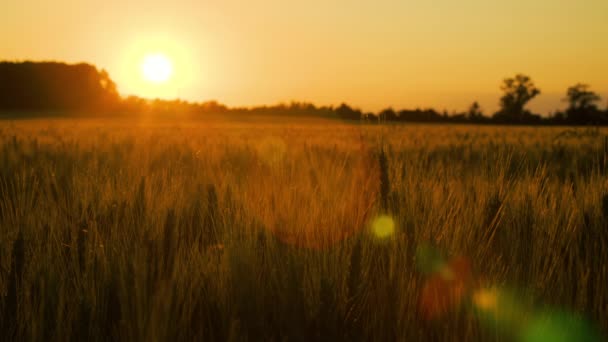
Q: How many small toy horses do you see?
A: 0